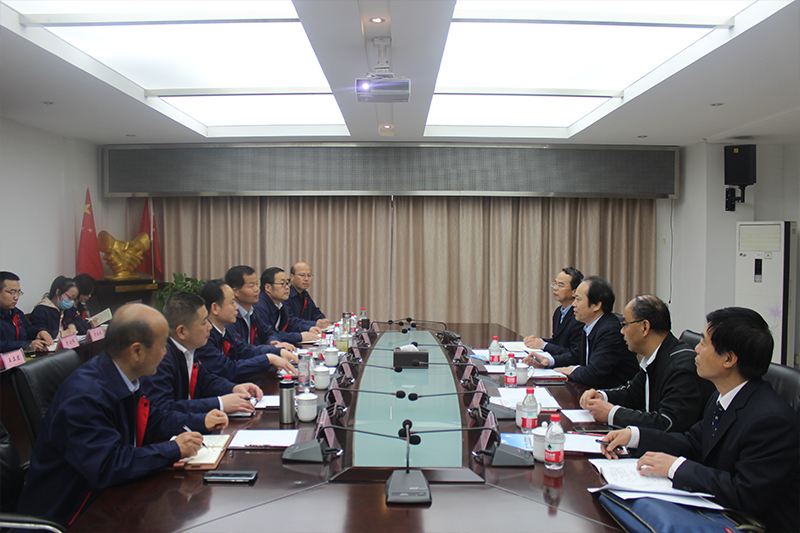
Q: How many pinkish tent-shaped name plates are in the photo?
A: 13